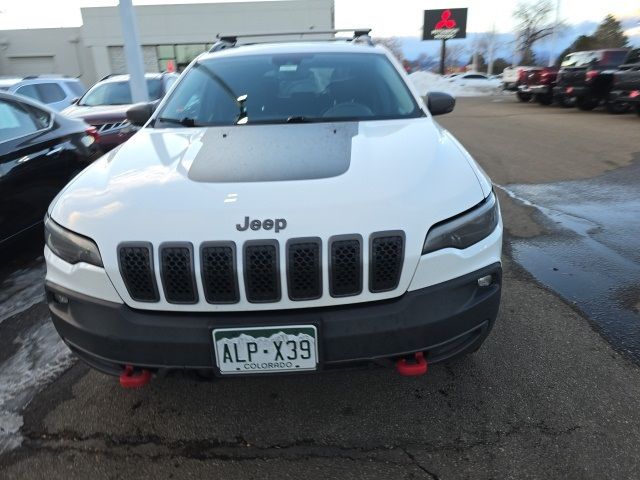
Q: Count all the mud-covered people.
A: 0